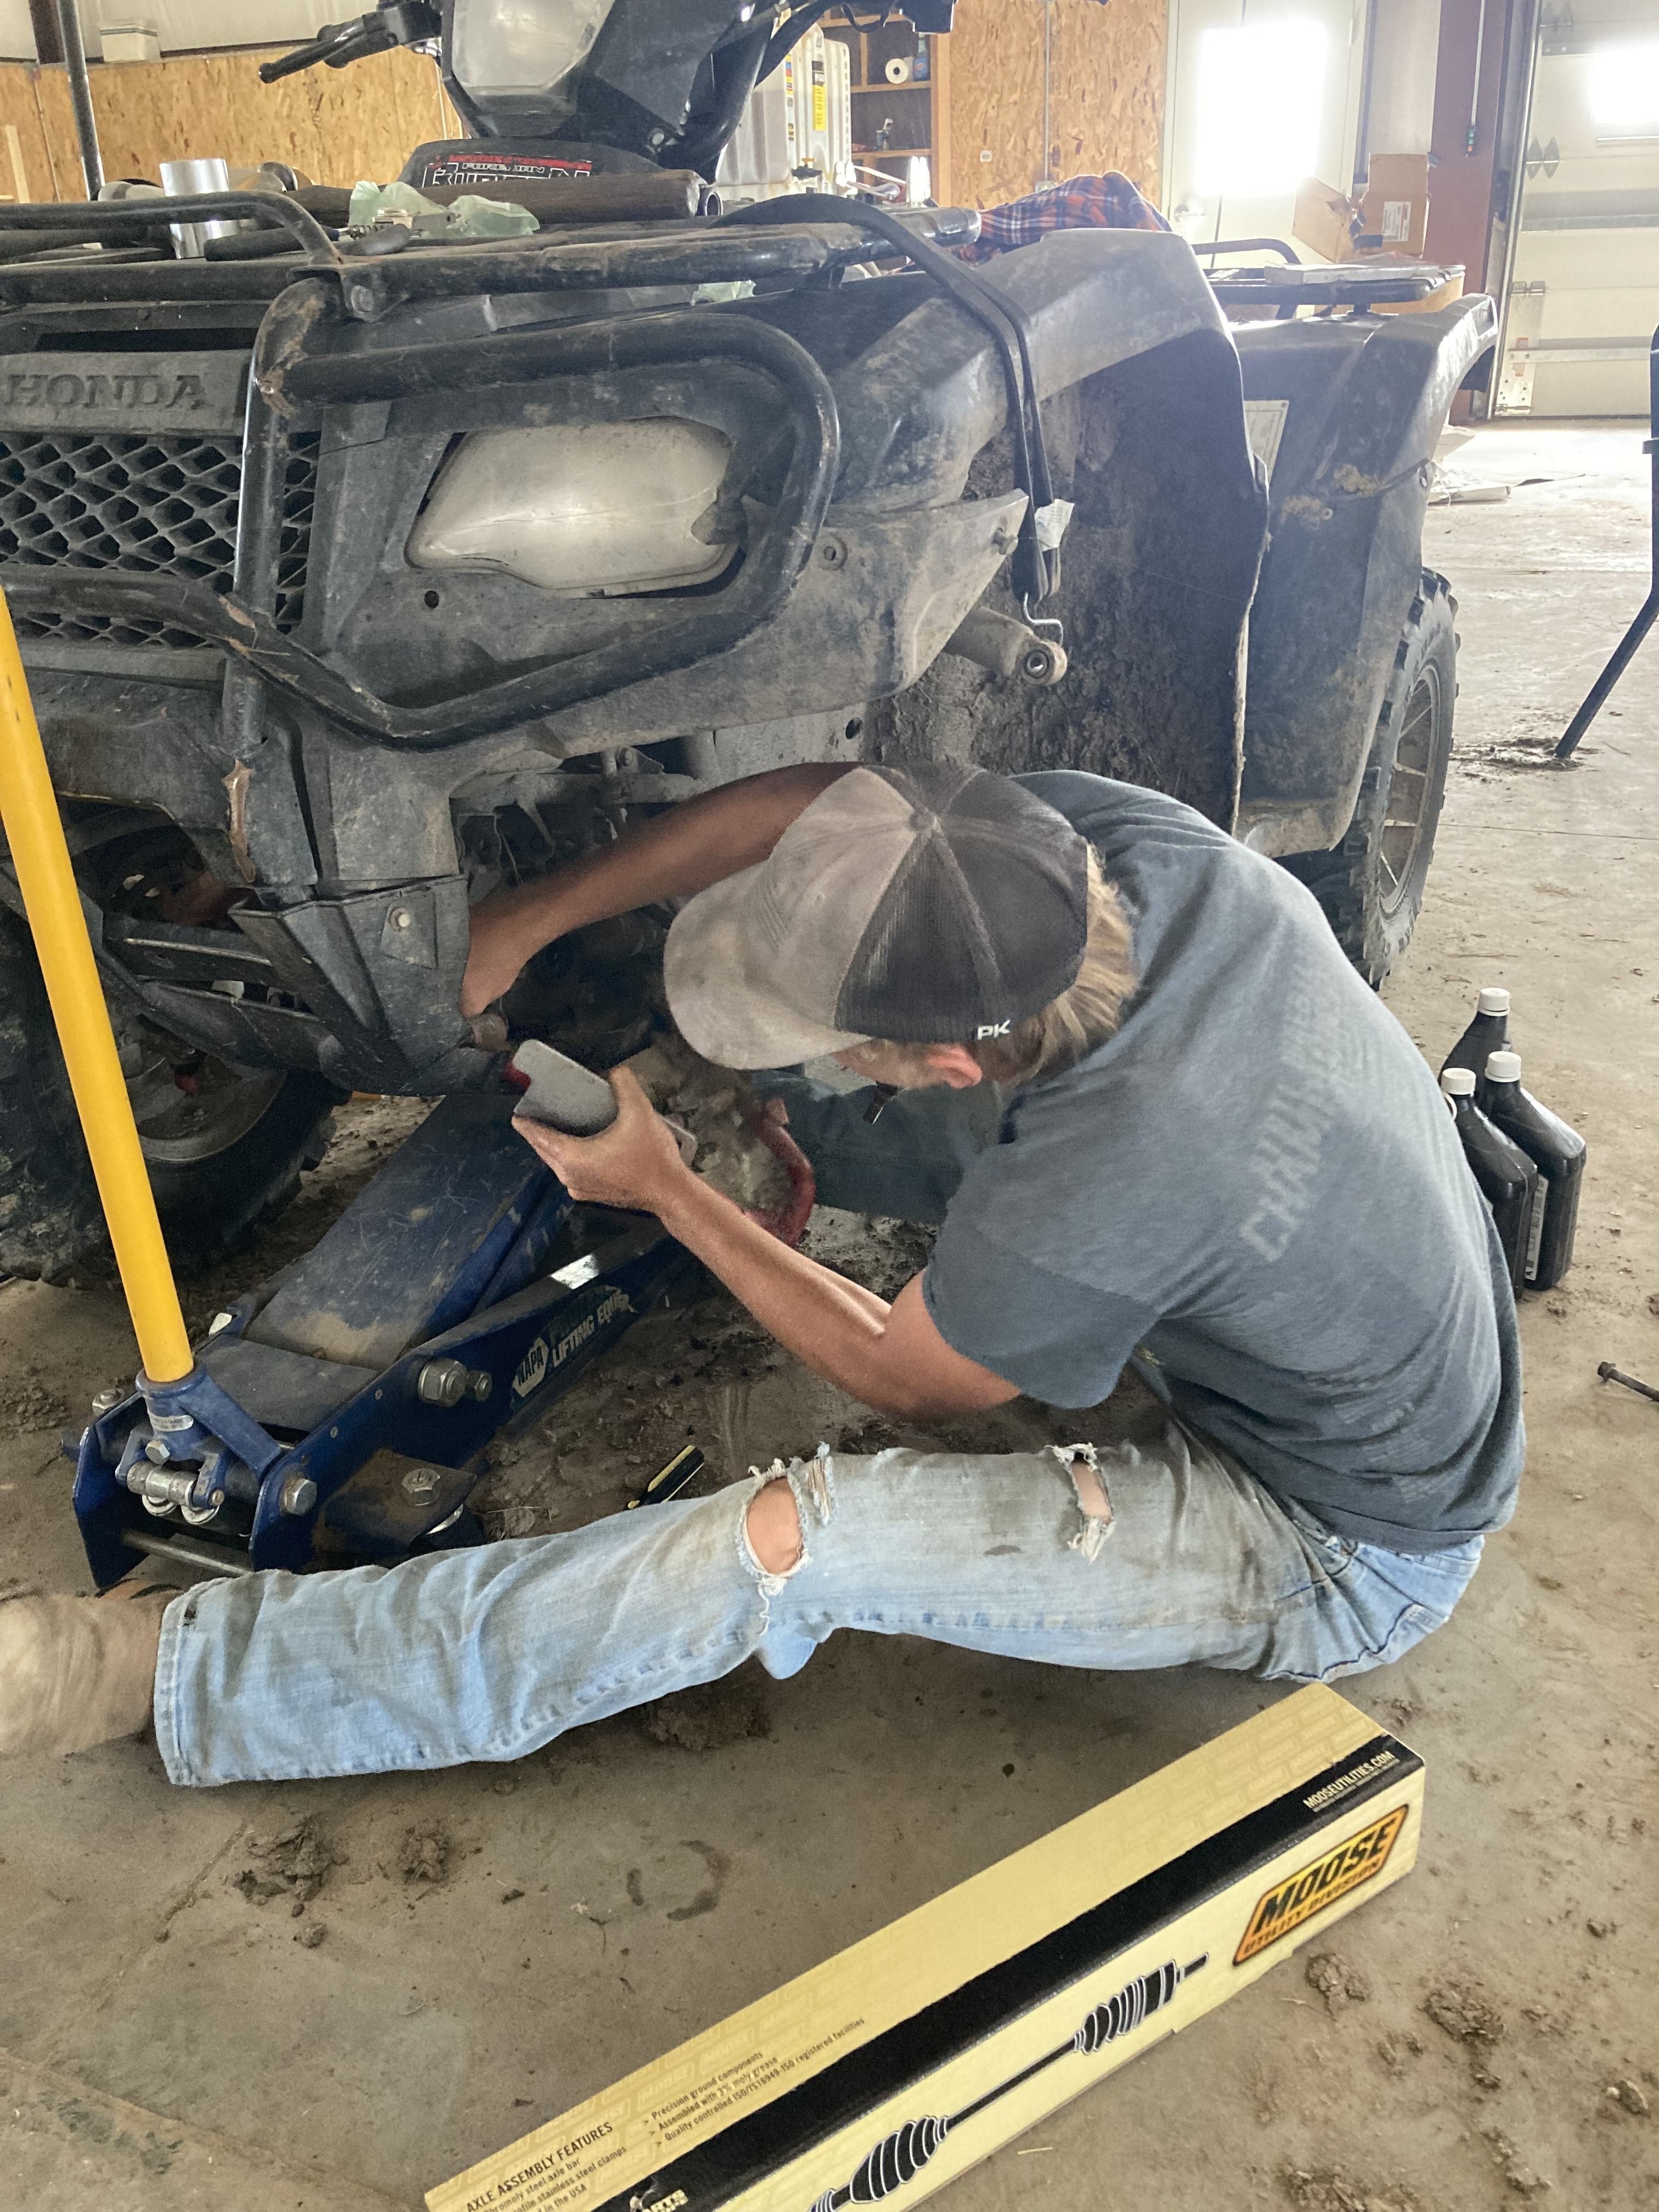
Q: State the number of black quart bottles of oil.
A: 3